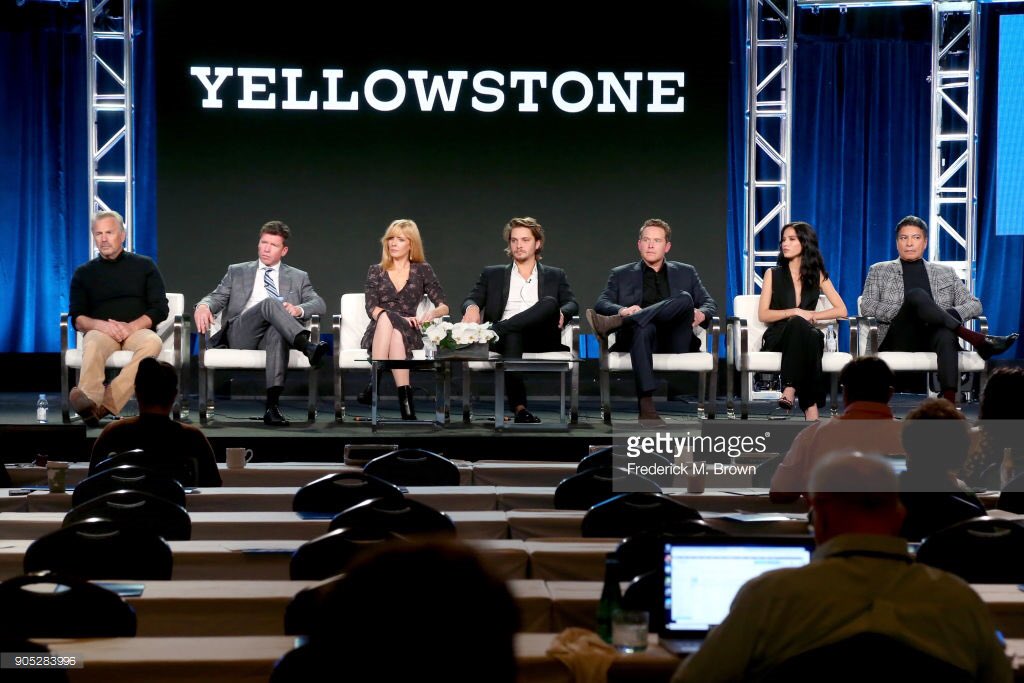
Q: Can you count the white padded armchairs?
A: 7